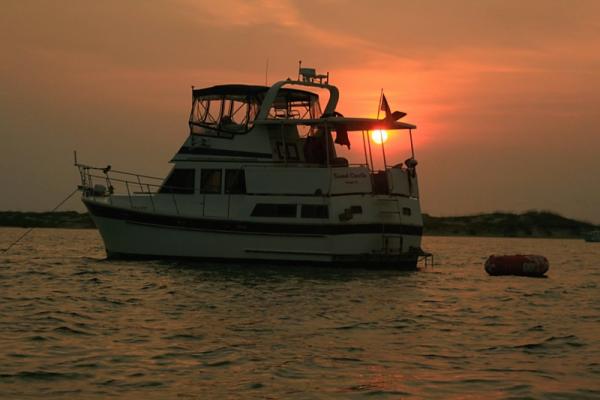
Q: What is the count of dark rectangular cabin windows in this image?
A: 5